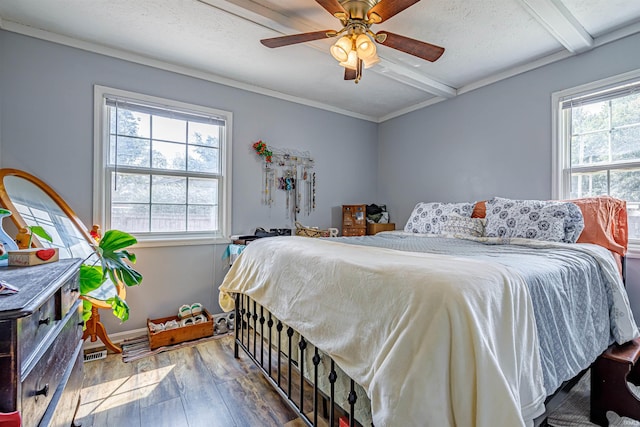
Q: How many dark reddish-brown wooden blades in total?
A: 5